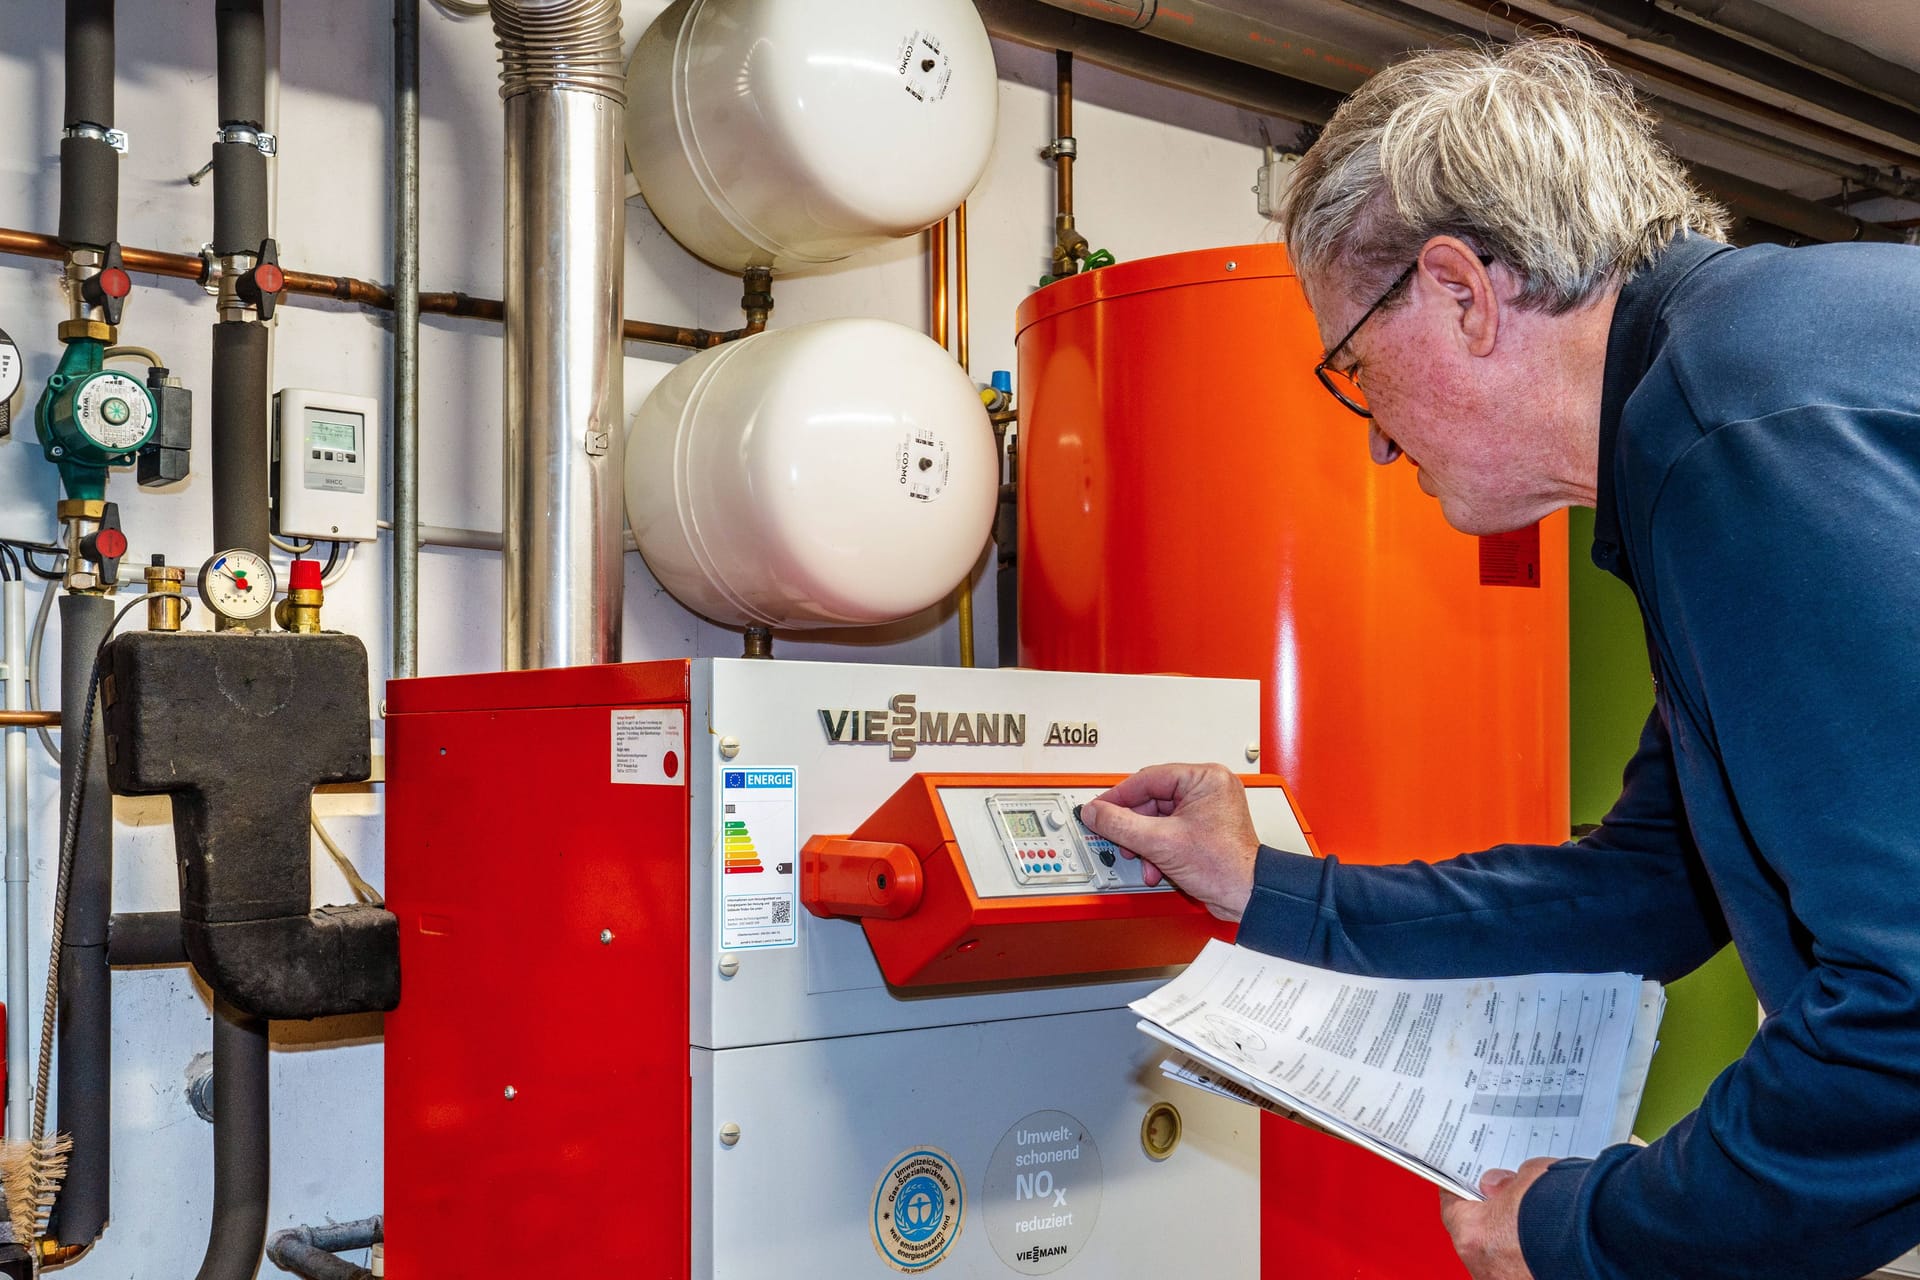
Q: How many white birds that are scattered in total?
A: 0